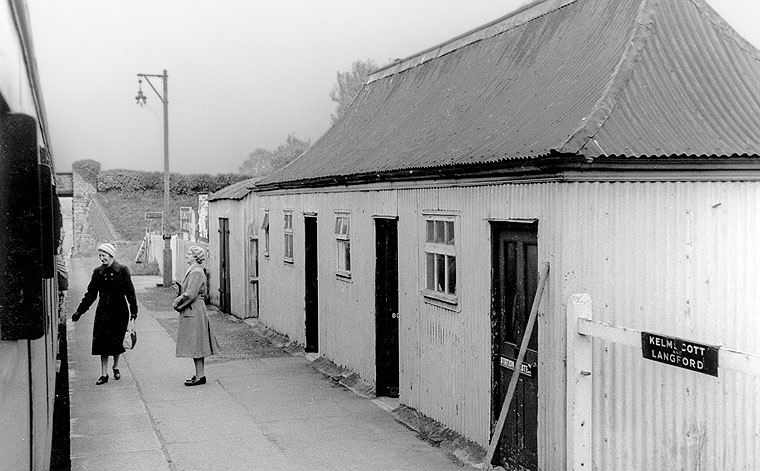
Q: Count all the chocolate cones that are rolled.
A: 0